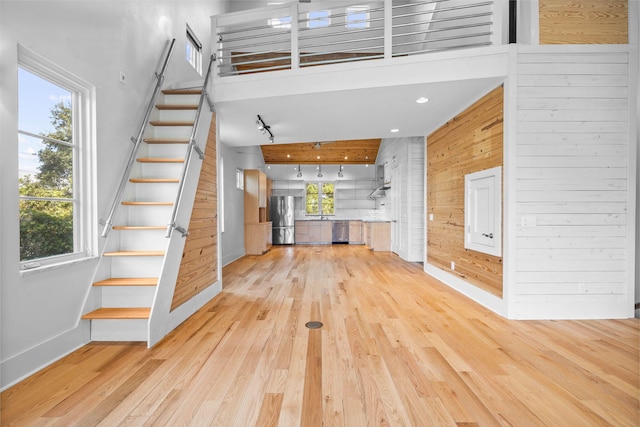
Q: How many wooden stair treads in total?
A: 11